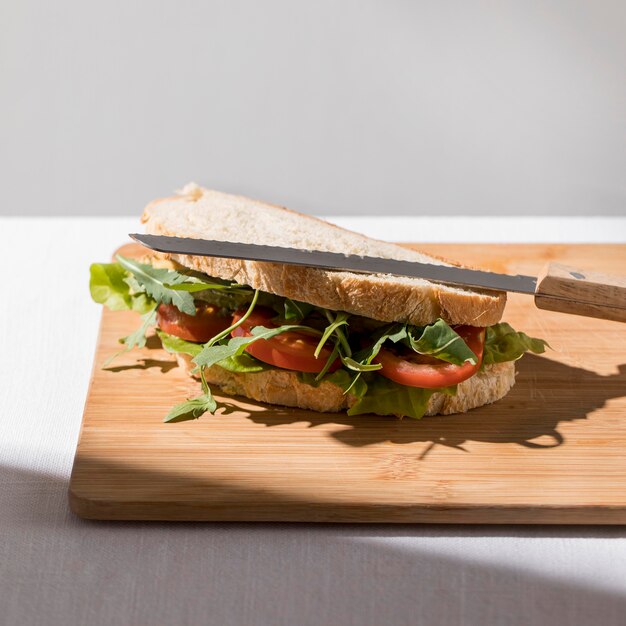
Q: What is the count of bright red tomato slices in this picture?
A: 3